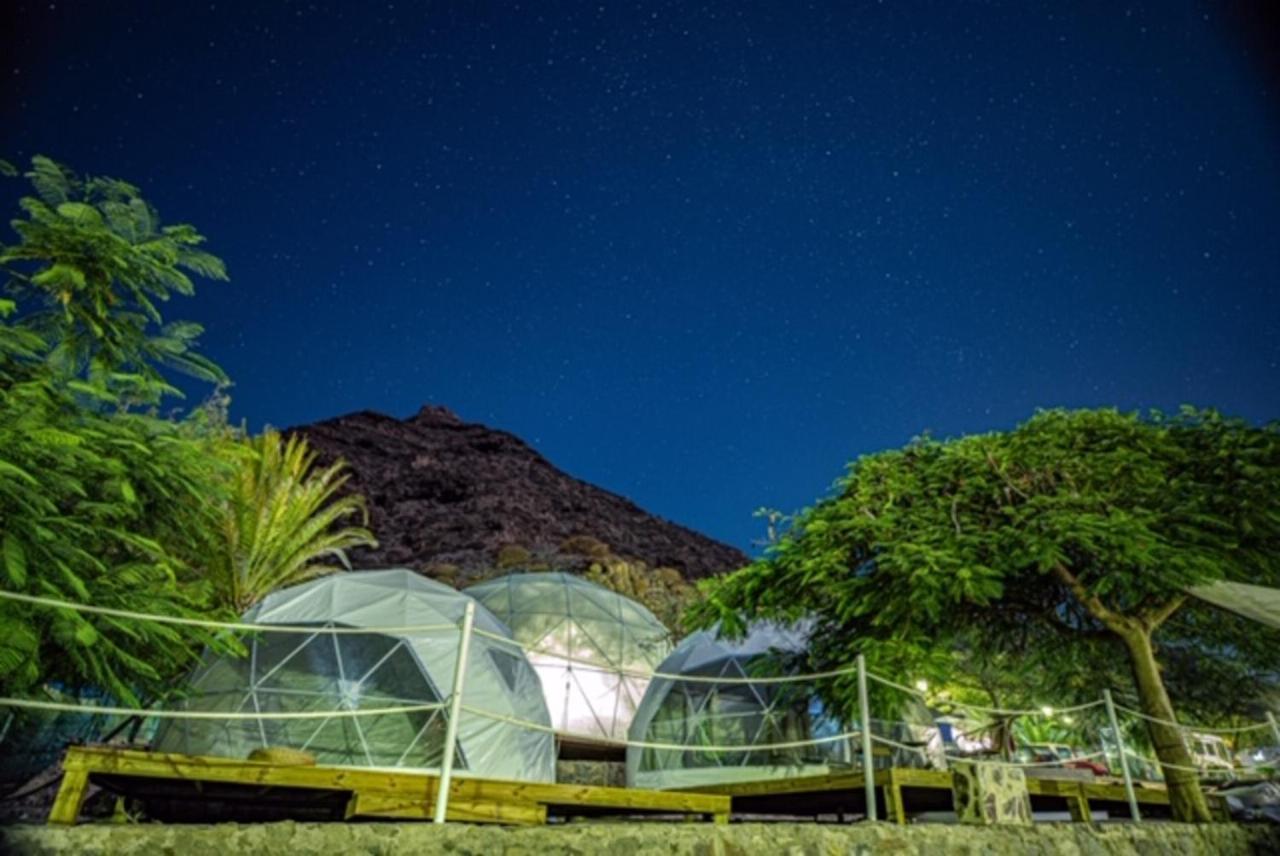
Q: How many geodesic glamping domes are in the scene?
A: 3